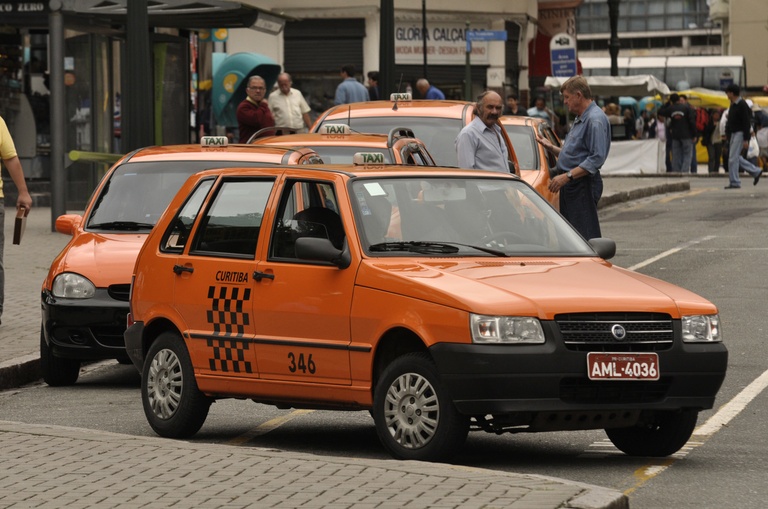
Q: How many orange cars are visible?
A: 5